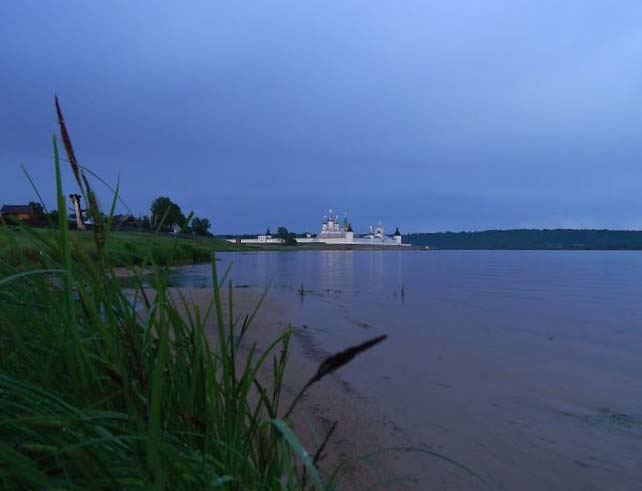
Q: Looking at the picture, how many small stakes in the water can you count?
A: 2